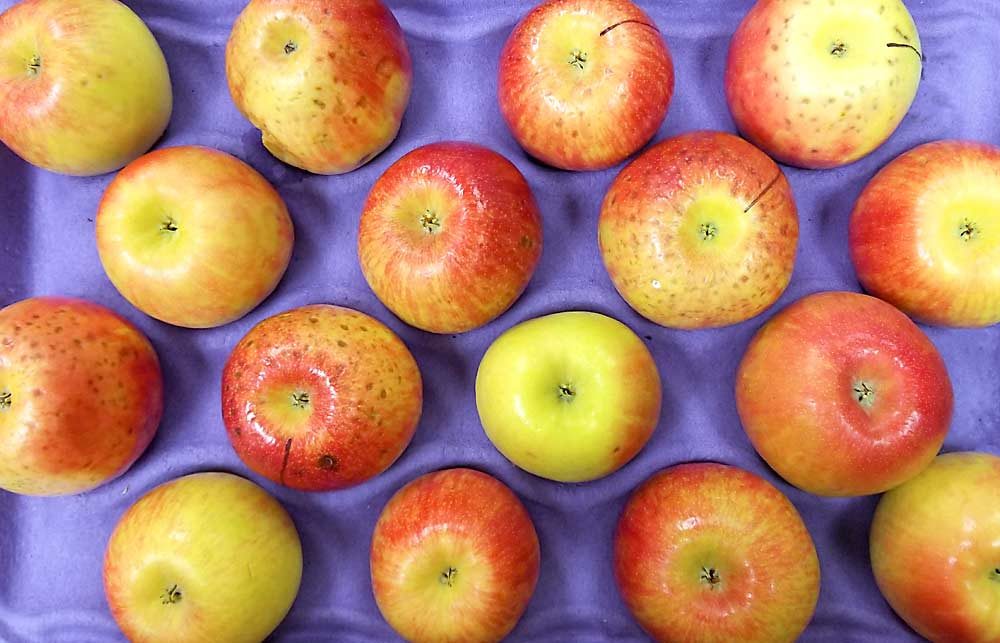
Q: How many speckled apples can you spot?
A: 5